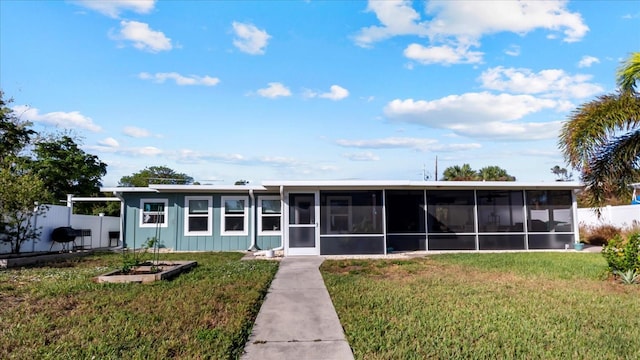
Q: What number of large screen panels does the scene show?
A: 5